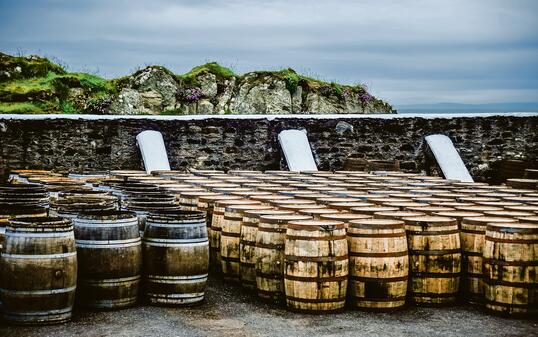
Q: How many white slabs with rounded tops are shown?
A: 3